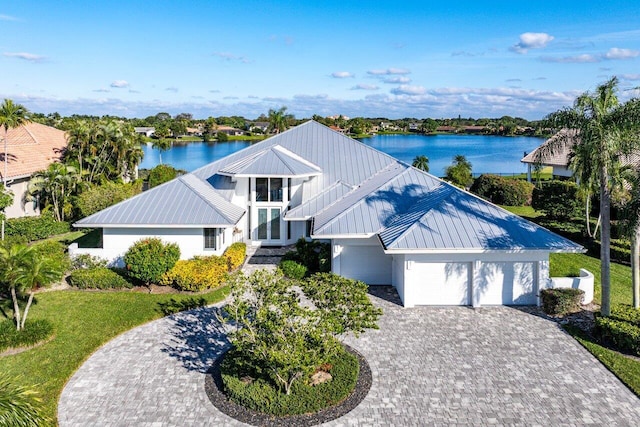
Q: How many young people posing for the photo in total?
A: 0